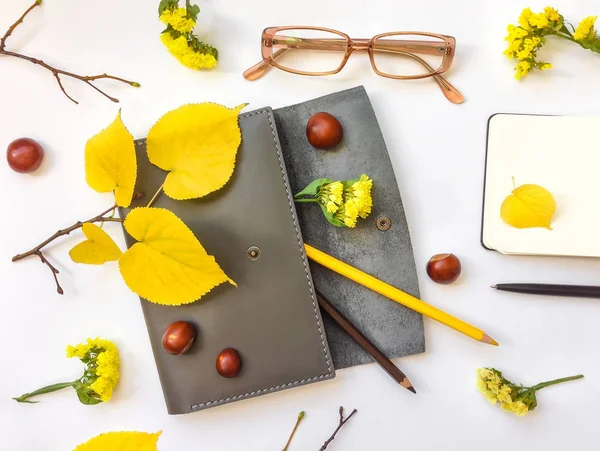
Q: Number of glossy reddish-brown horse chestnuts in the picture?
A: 5